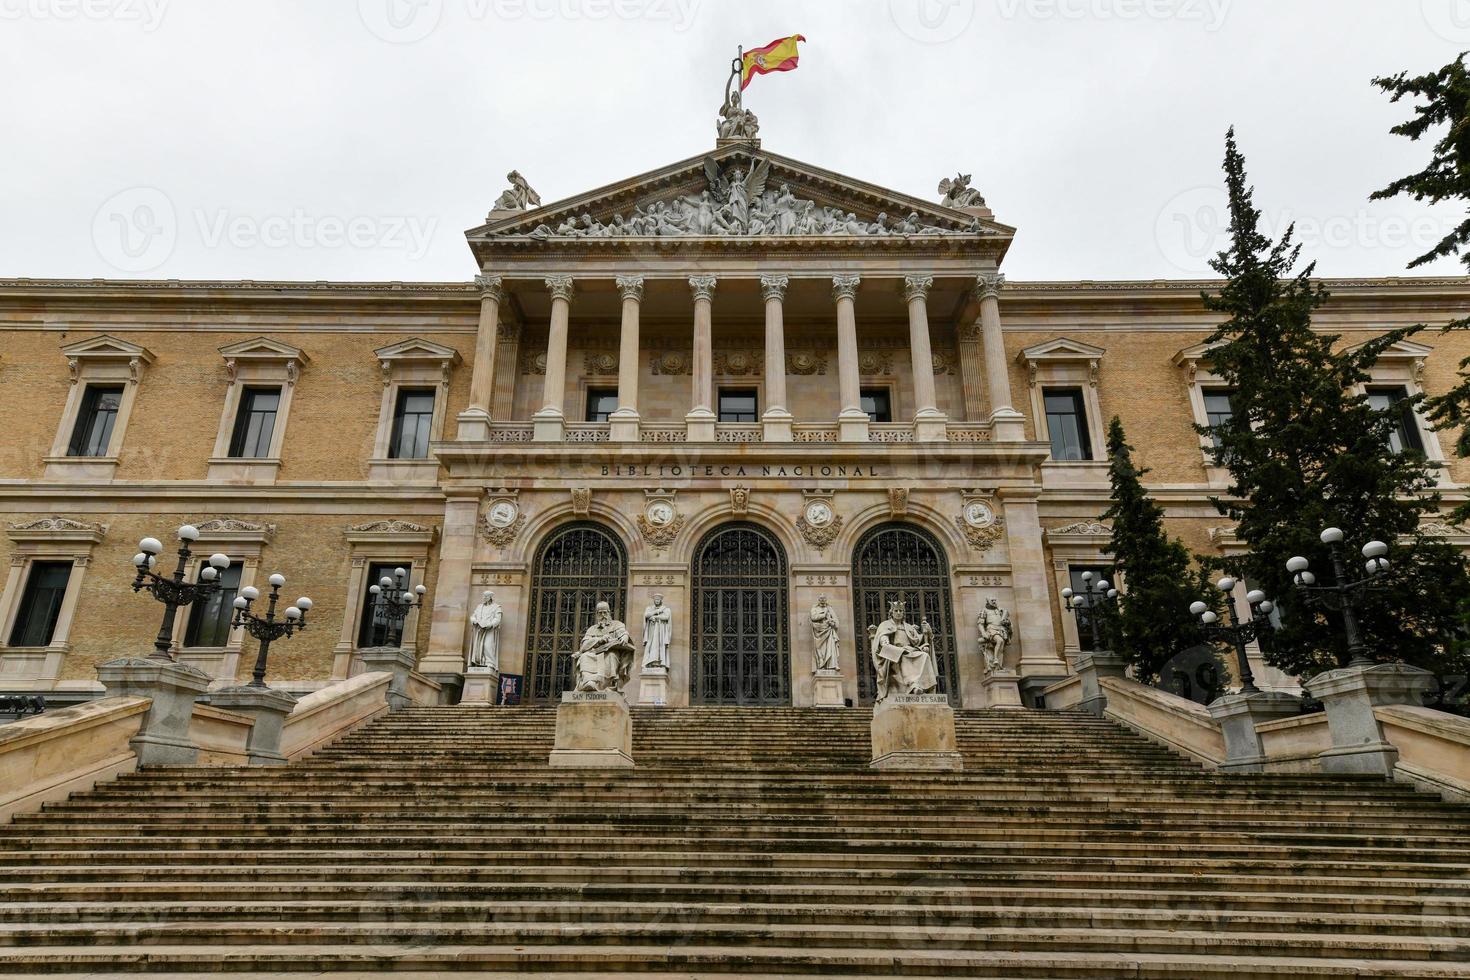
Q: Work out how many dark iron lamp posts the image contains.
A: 6